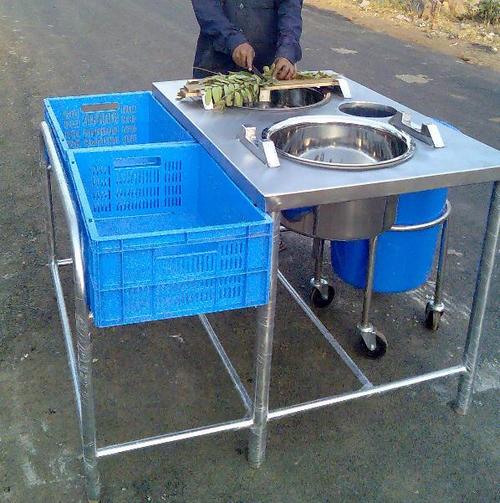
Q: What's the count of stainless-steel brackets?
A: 4